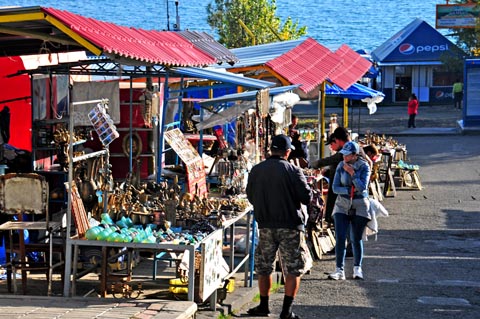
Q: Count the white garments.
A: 1